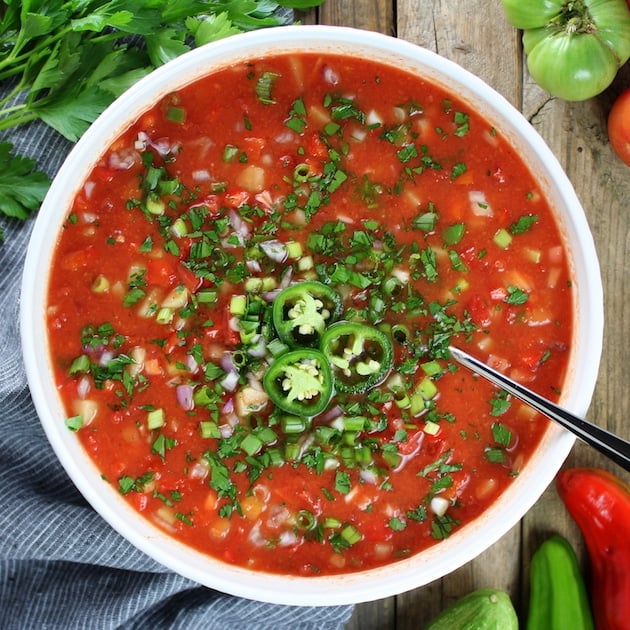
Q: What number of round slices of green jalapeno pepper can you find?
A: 3